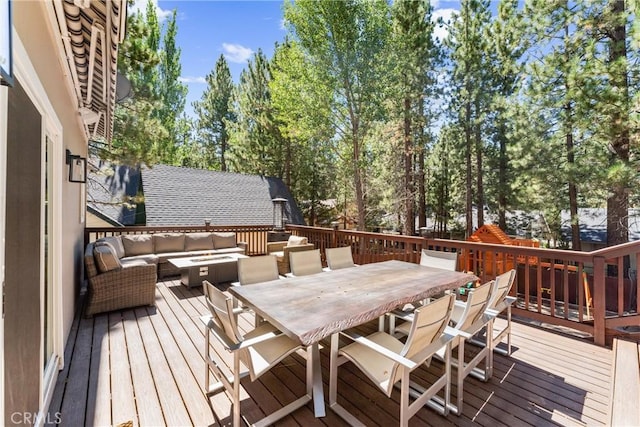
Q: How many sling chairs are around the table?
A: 8